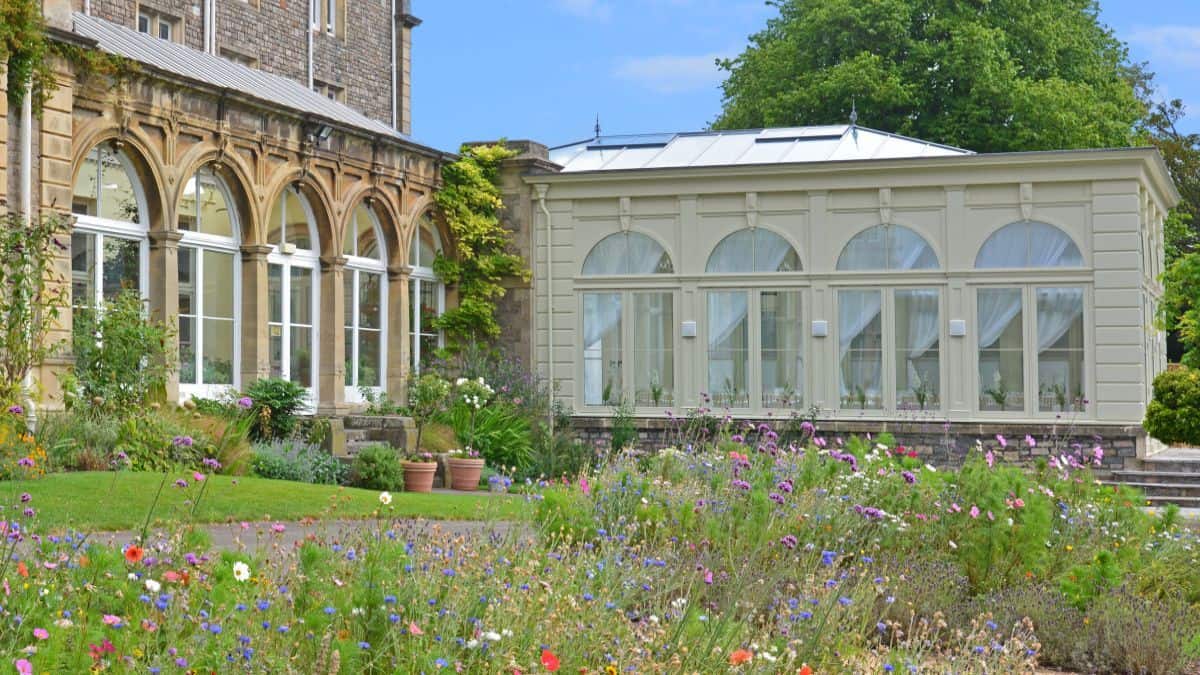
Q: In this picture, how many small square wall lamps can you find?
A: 3